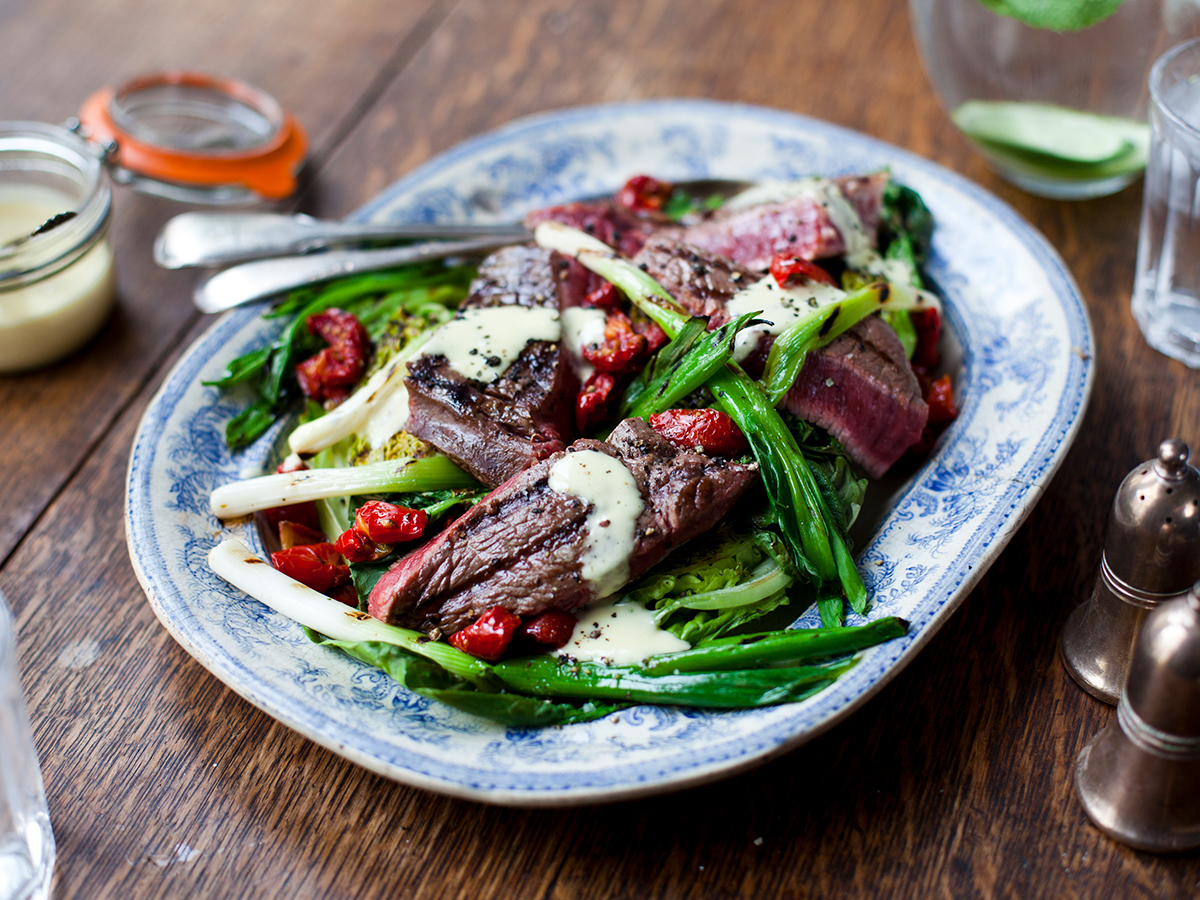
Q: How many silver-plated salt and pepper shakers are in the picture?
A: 2